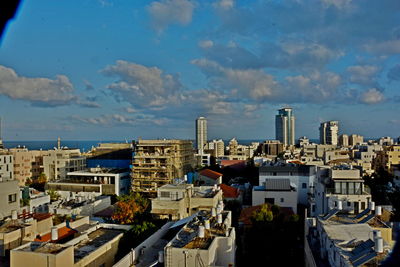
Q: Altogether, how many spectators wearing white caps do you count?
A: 0